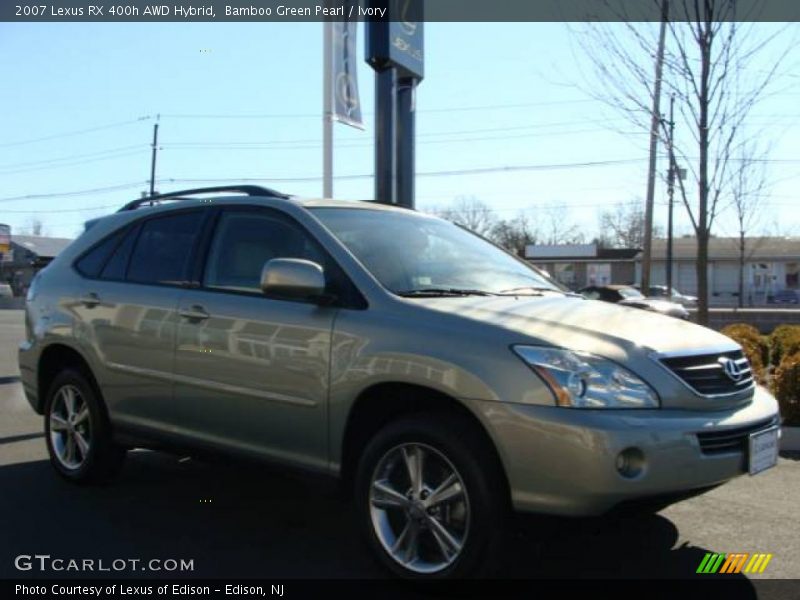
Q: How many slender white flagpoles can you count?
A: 1